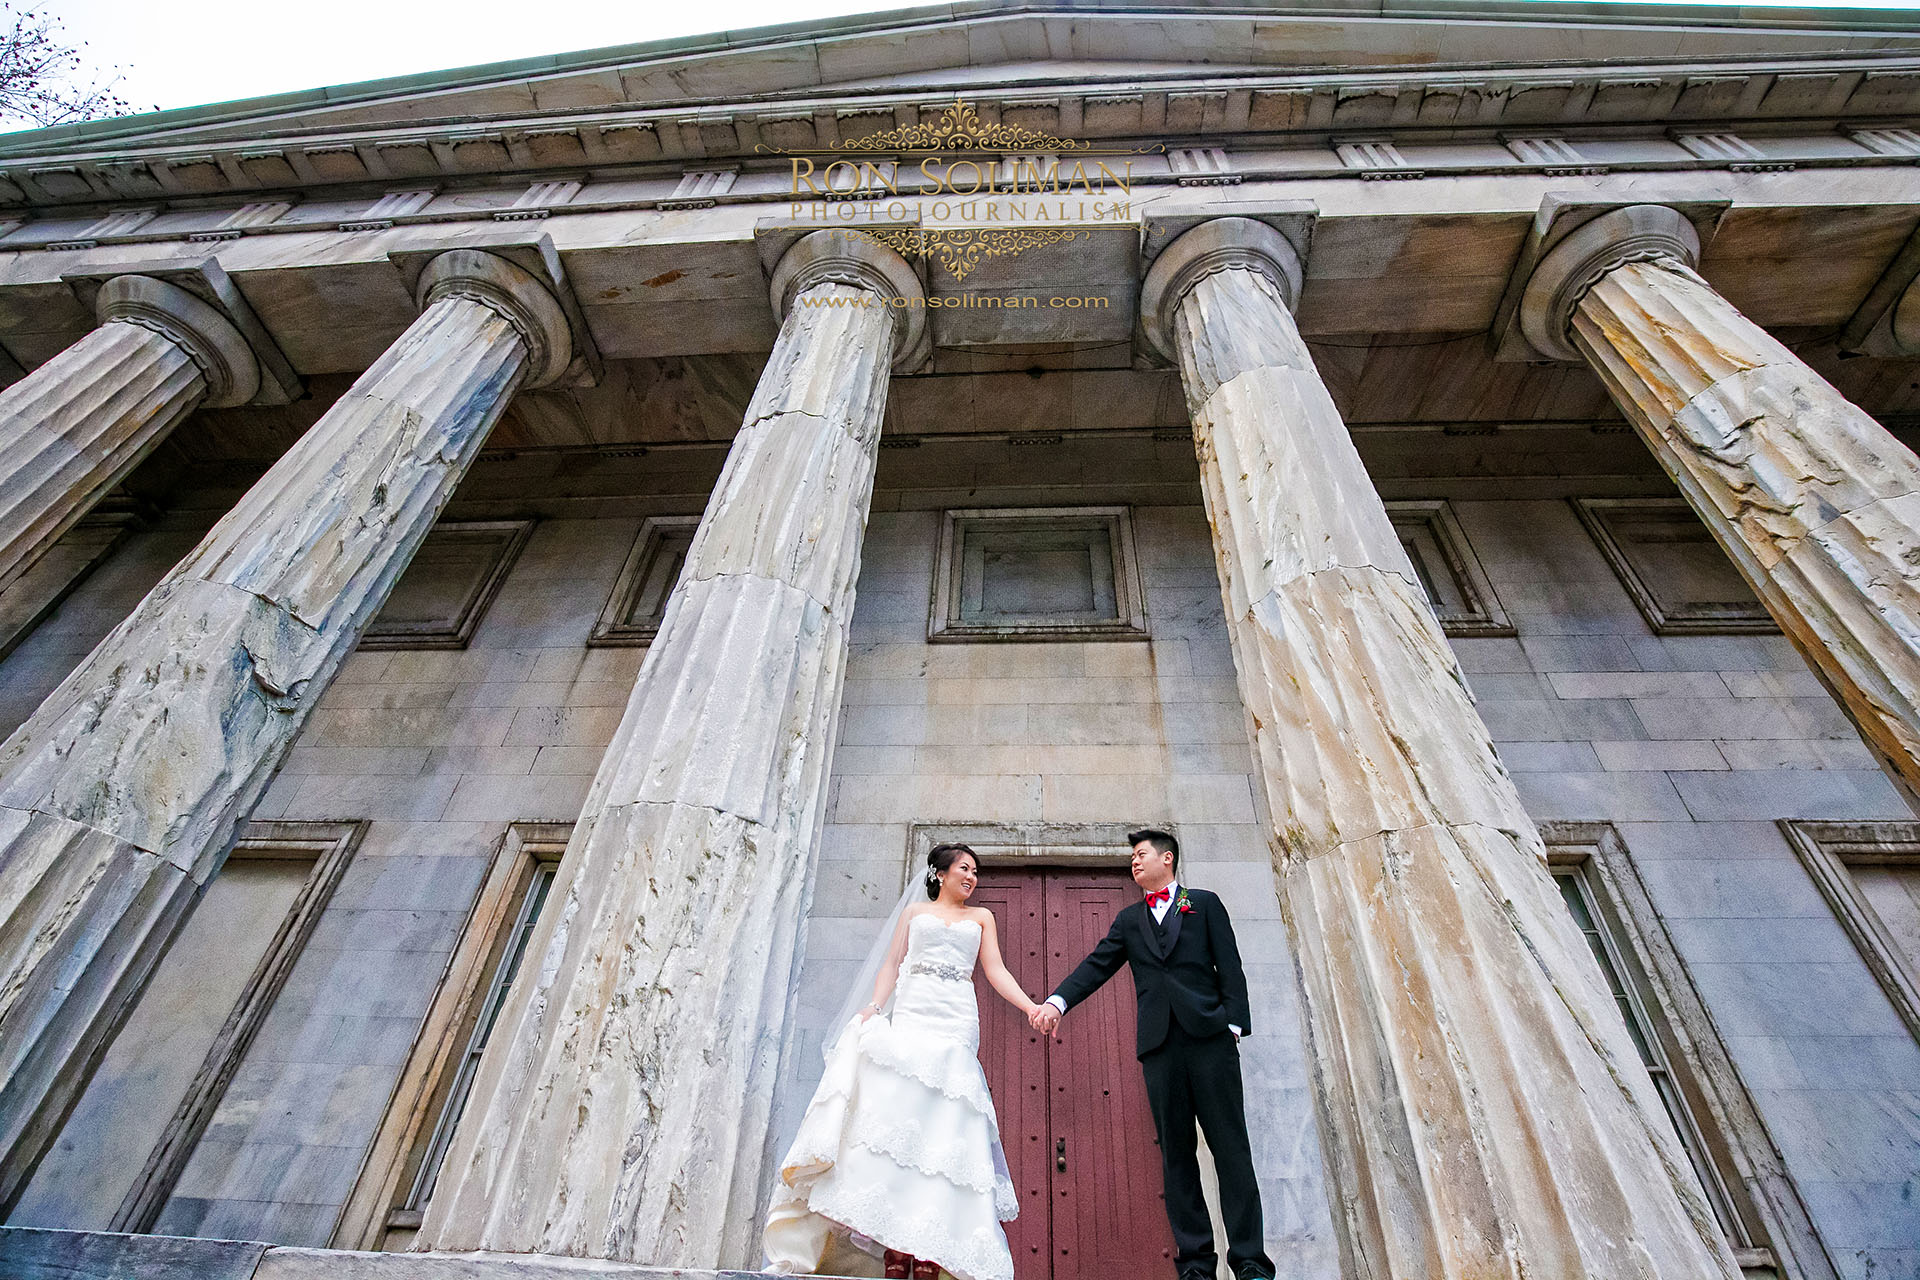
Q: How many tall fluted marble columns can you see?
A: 5